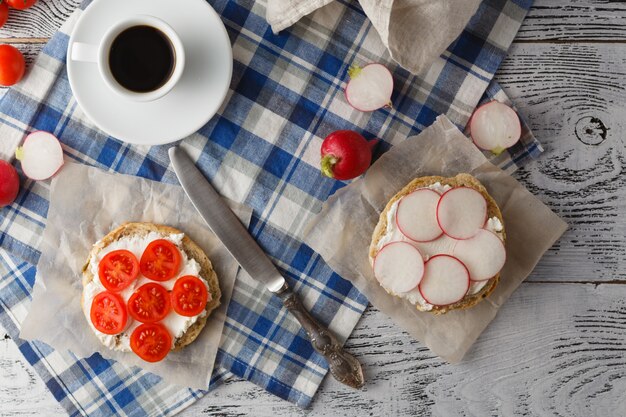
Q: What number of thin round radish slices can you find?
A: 5